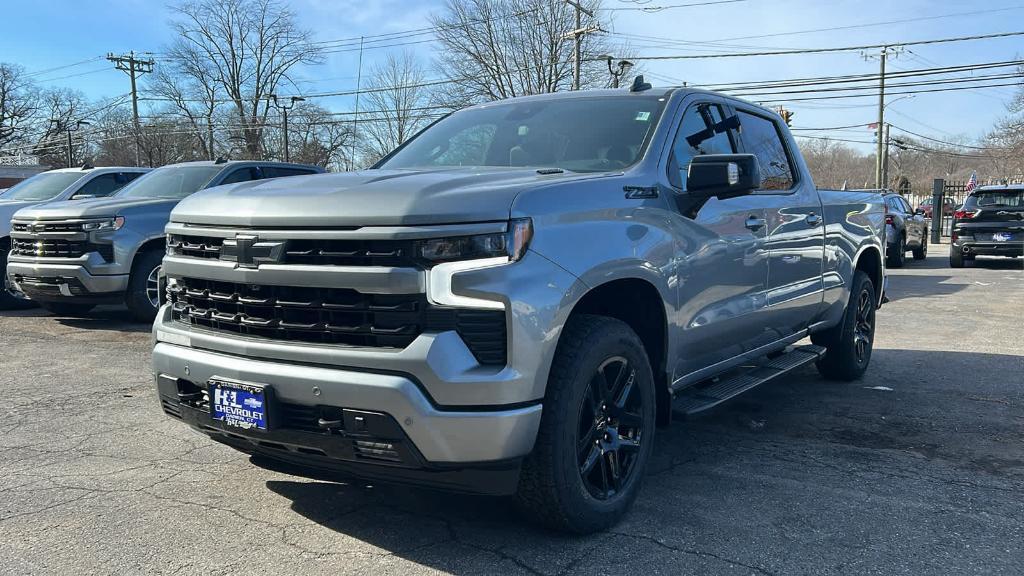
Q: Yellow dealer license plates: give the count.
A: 0